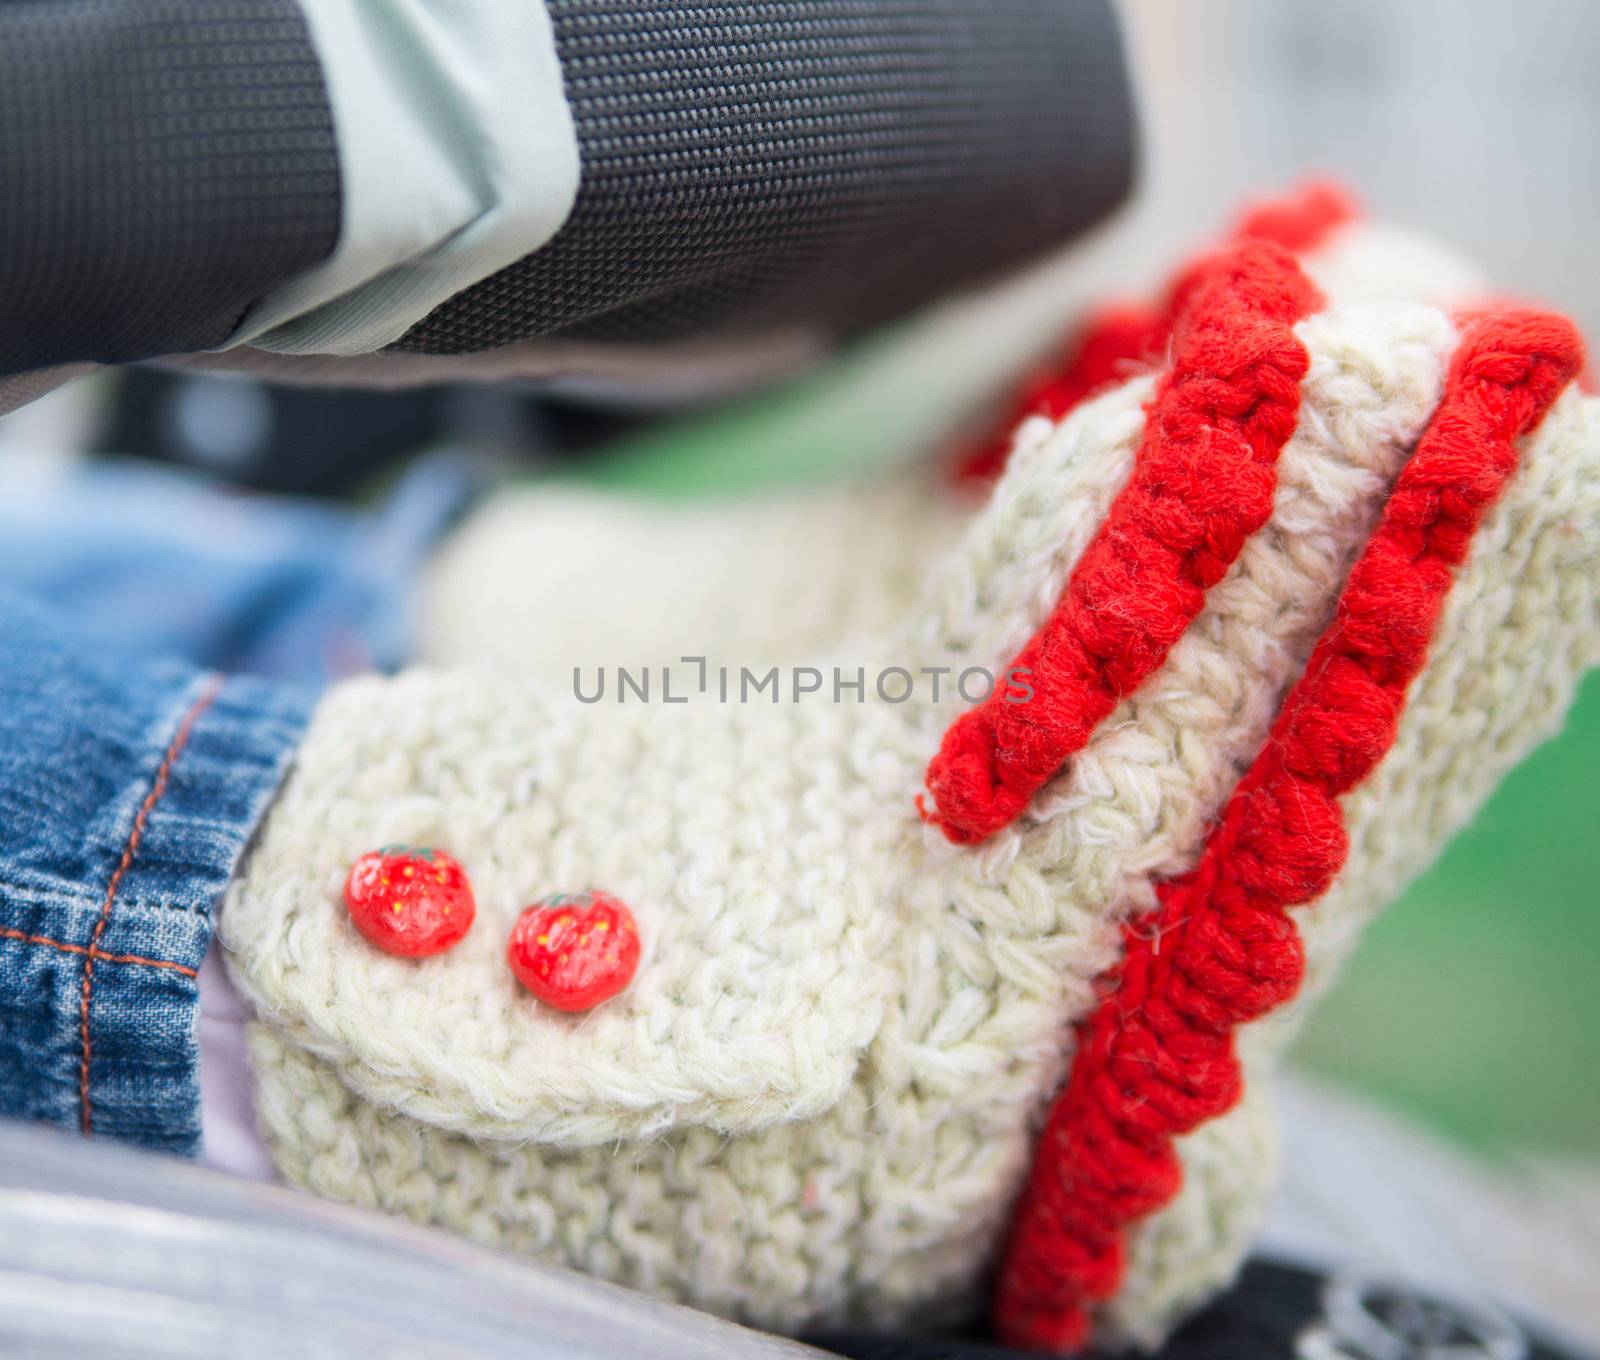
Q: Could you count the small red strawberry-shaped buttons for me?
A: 2